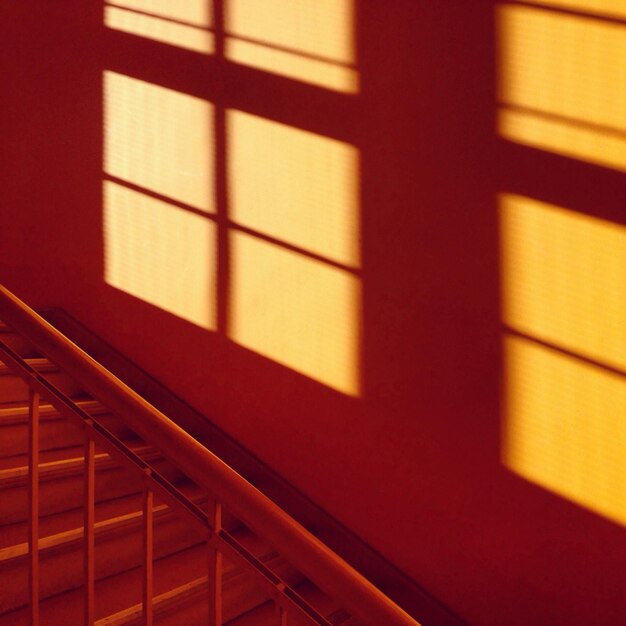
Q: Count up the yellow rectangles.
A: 13